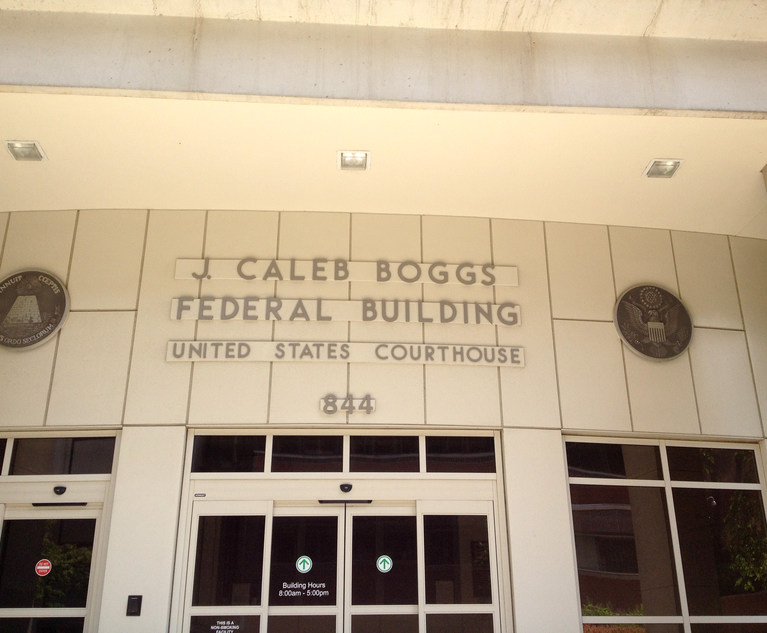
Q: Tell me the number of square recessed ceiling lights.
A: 3